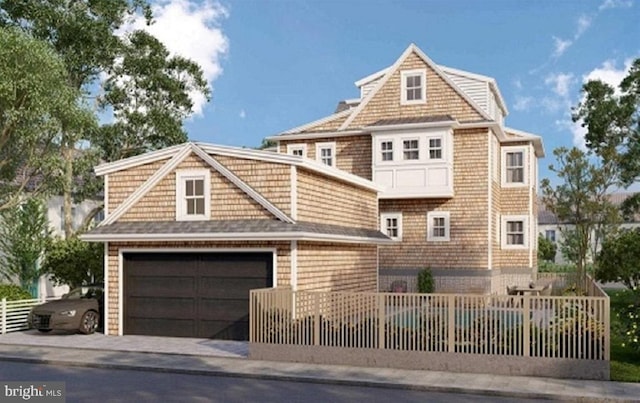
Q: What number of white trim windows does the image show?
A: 11